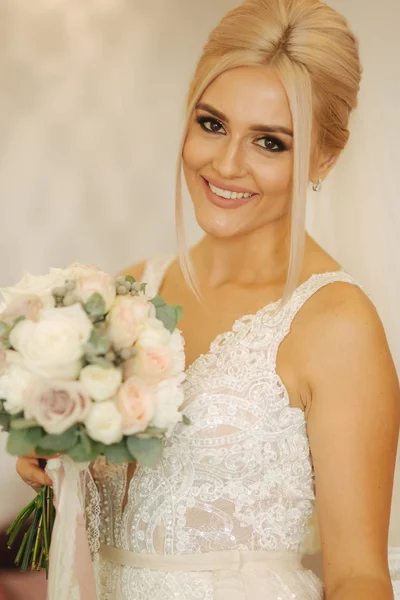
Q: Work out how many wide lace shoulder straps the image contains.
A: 2